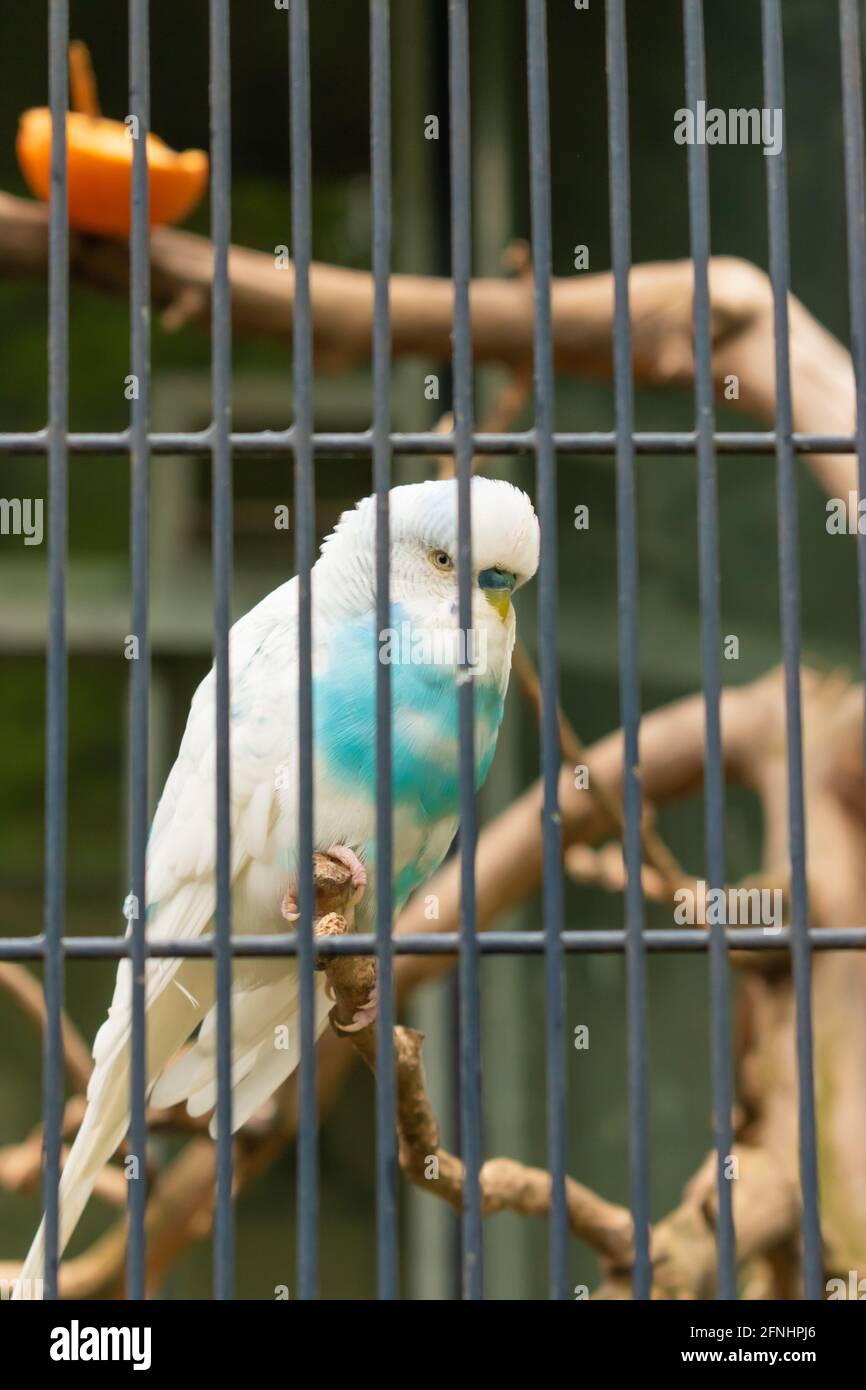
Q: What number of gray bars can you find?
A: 13